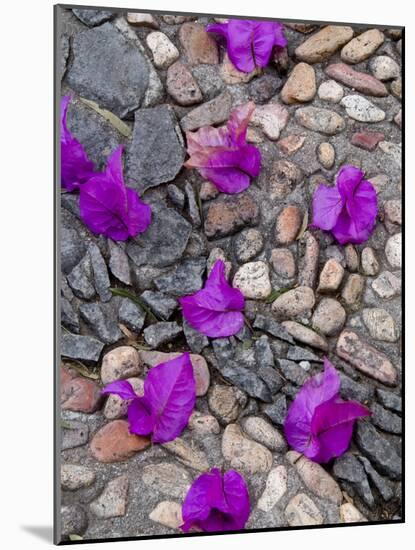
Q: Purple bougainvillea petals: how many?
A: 9